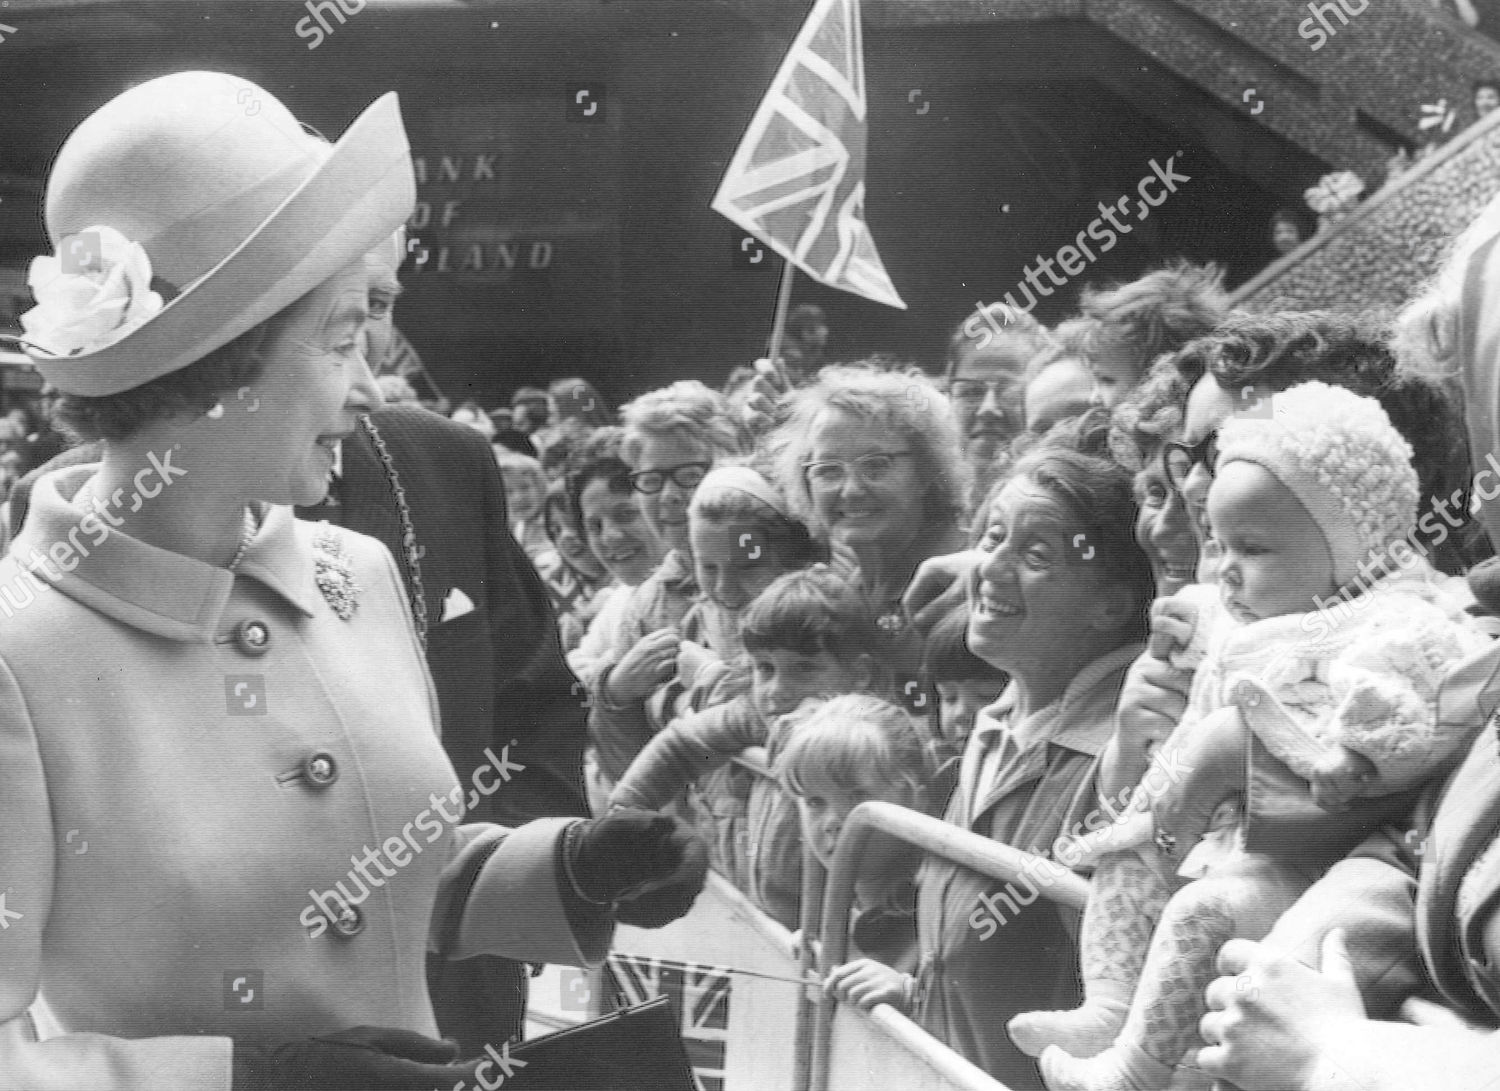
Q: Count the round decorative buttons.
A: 3